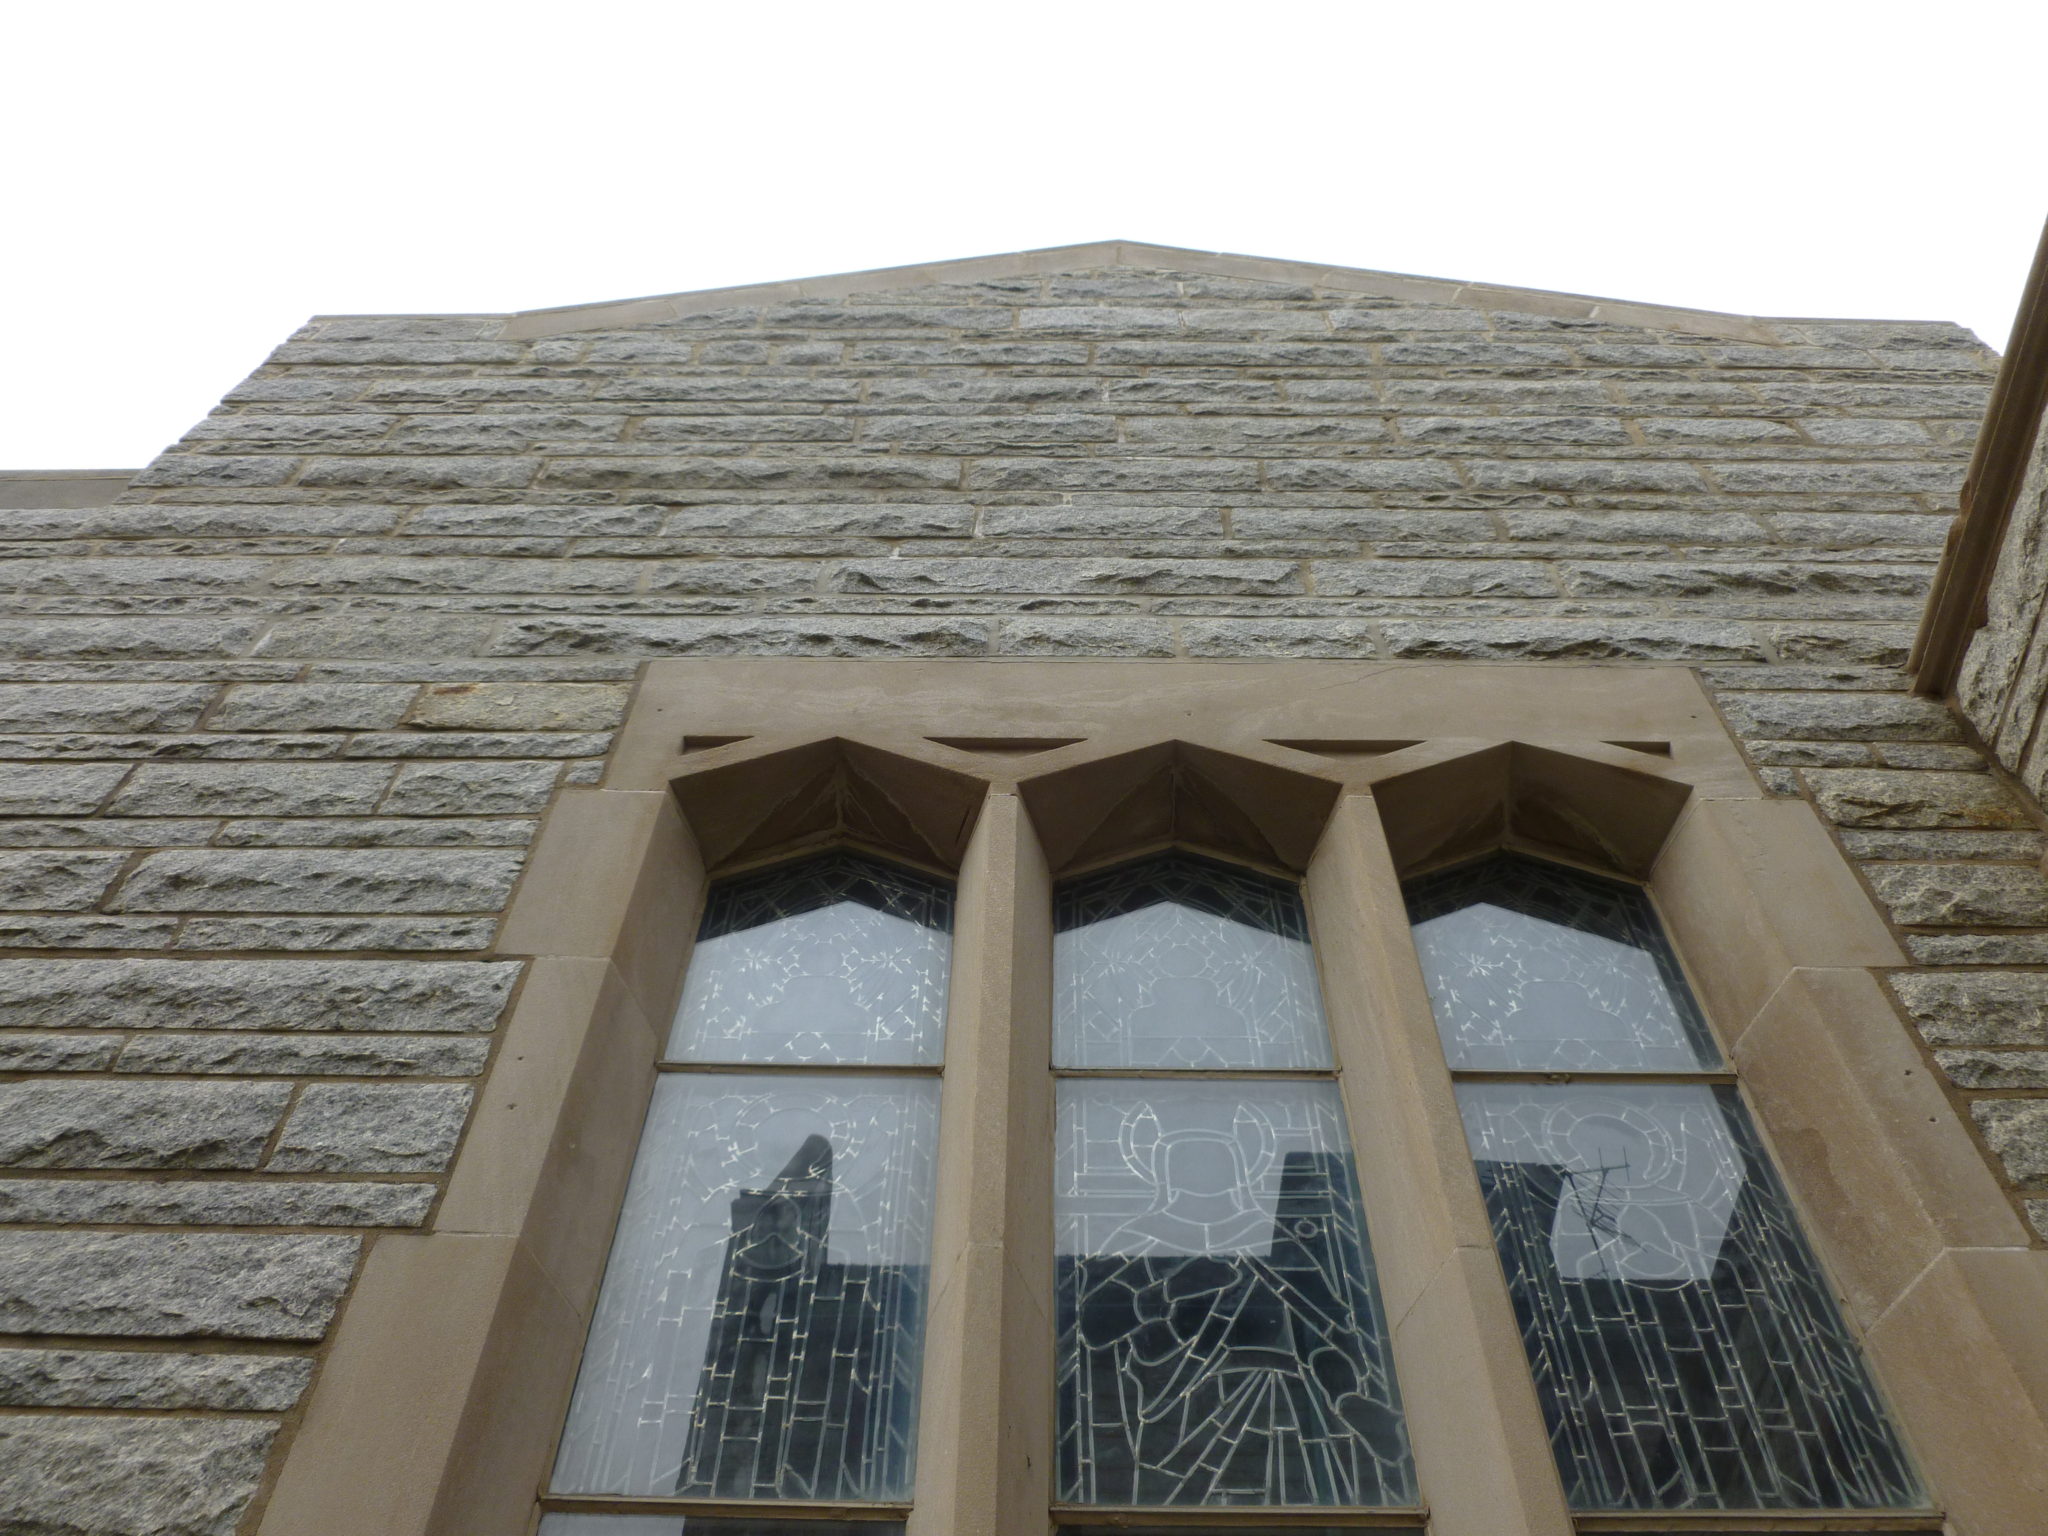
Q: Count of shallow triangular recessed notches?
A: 4